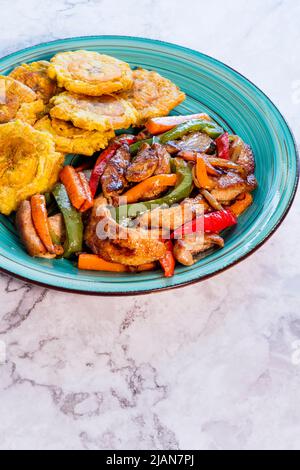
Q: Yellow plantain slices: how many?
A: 7